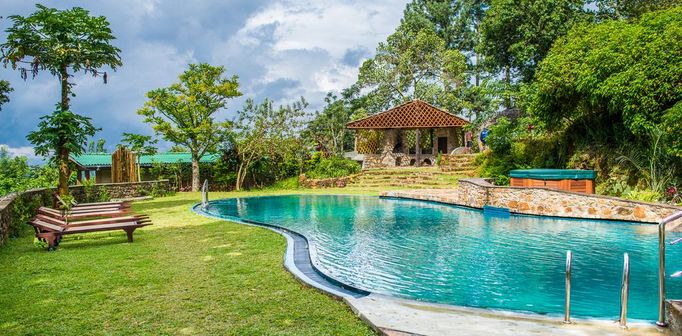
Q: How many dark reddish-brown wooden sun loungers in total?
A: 3